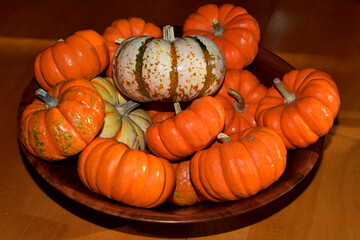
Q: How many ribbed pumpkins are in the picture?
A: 12